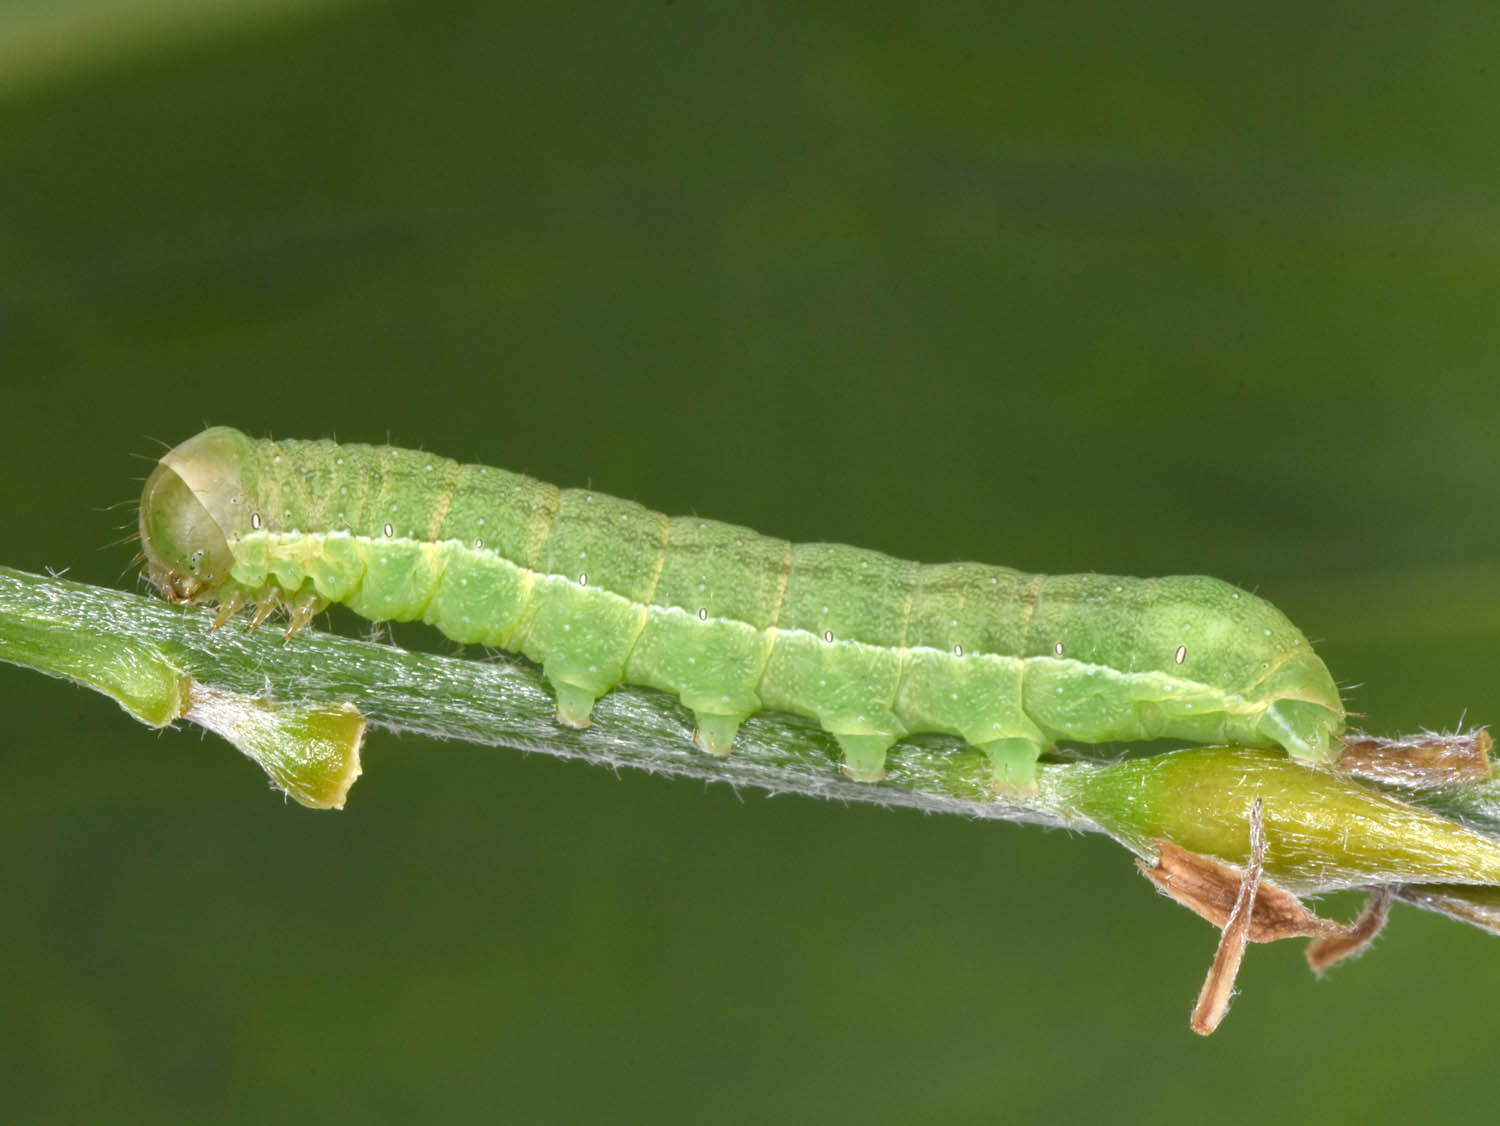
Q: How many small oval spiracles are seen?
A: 9